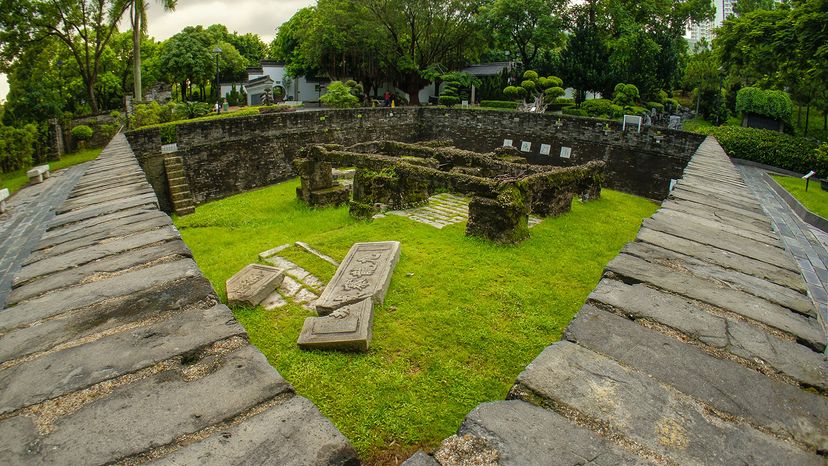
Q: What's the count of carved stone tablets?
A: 3